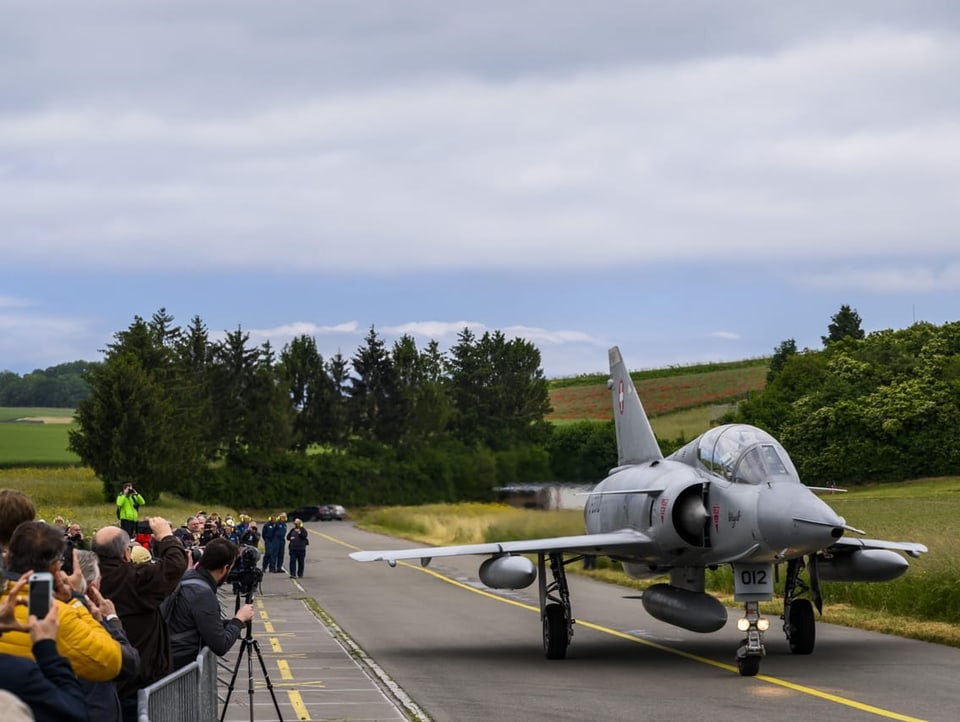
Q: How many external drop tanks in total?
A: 3